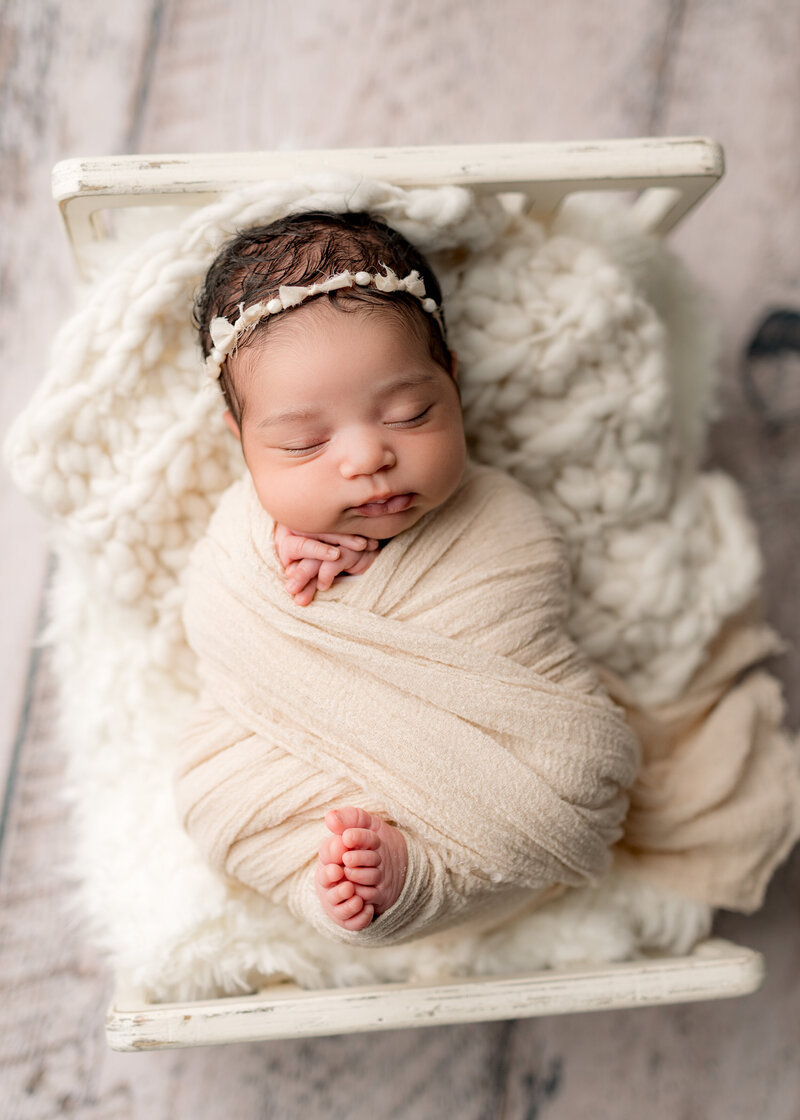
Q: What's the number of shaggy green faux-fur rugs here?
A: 0